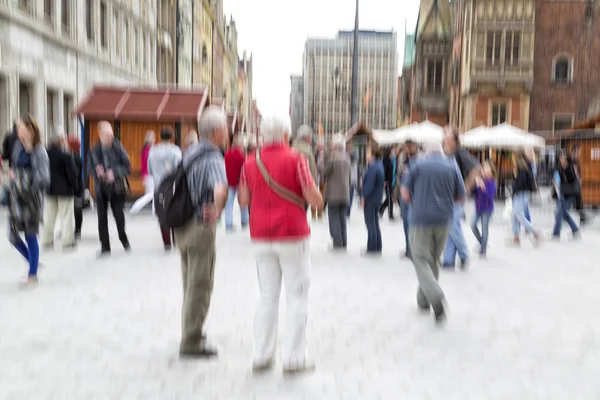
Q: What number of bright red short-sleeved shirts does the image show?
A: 1